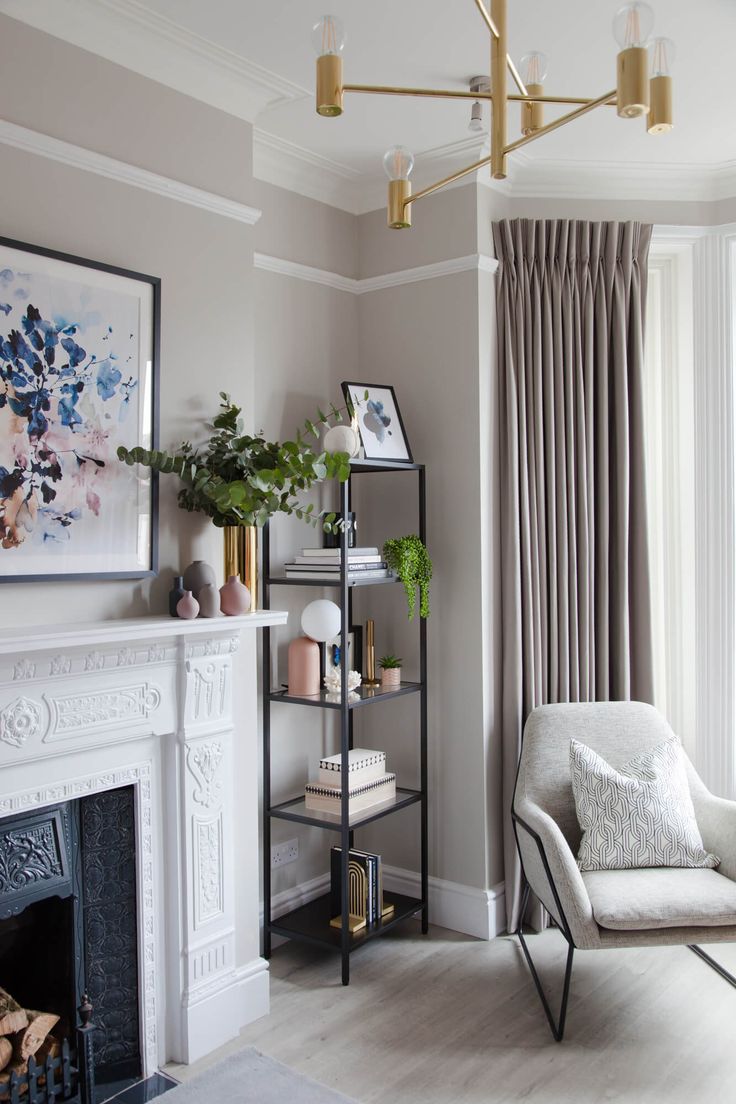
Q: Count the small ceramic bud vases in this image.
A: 5